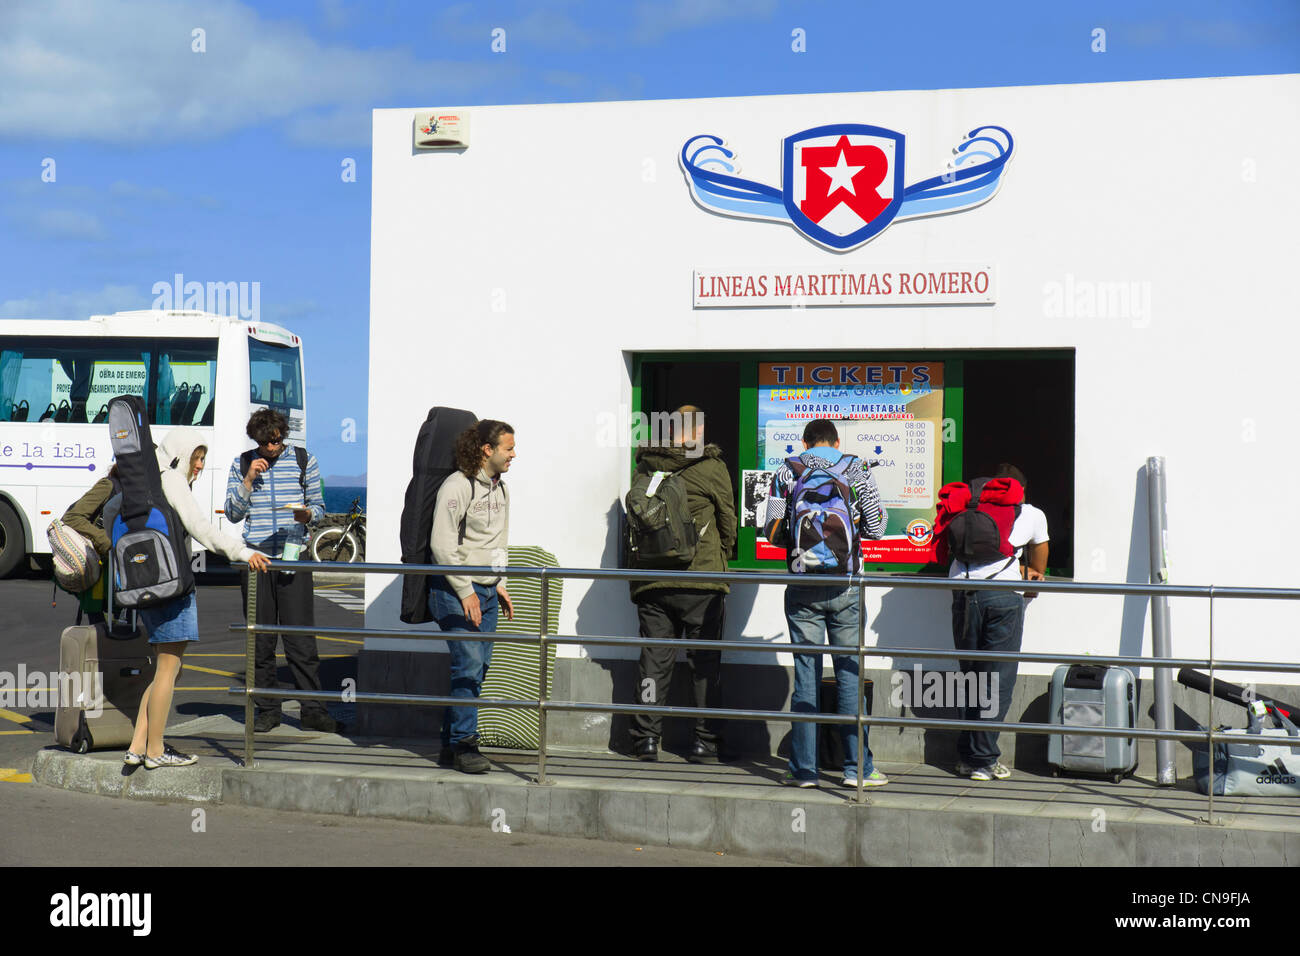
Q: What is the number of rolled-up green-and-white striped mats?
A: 1